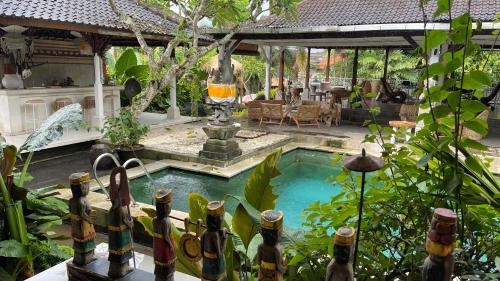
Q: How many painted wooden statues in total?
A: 7